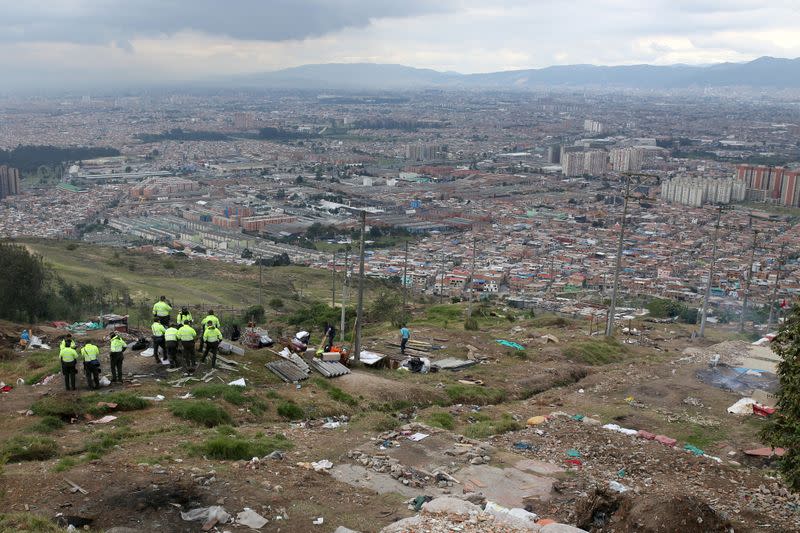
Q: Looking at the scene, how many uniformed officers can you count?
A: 11